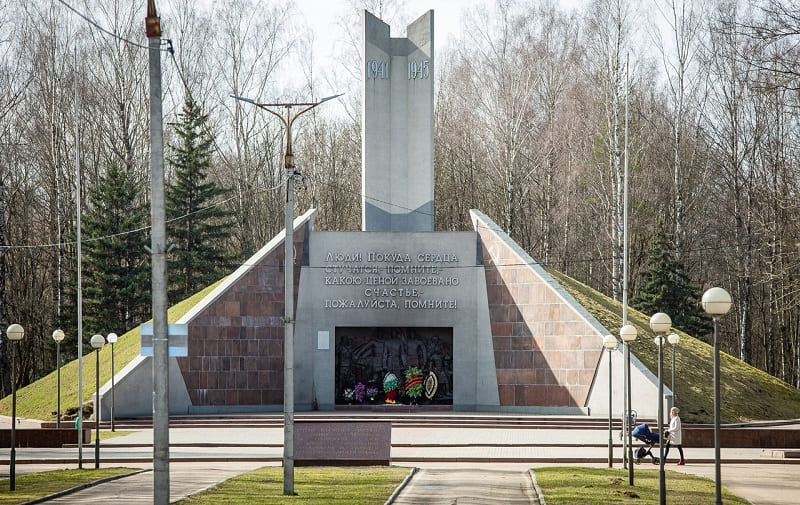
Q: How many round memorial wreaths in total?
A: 3